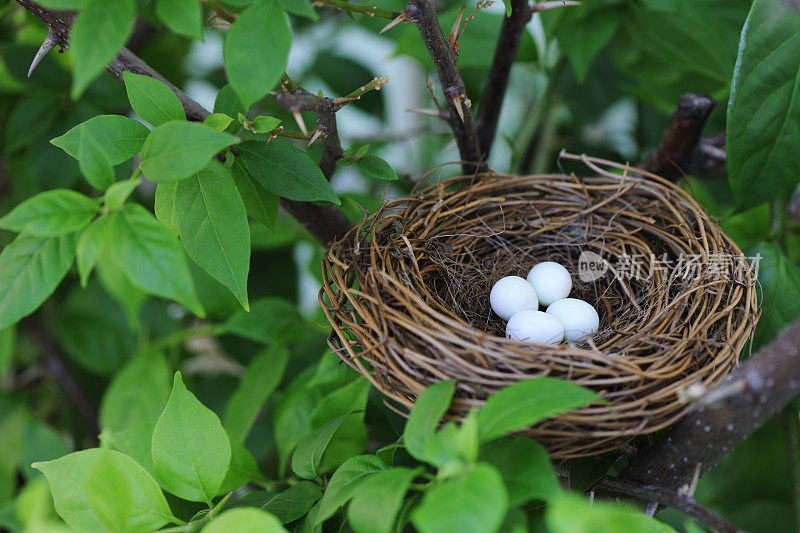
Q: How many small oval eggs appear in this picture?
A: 4